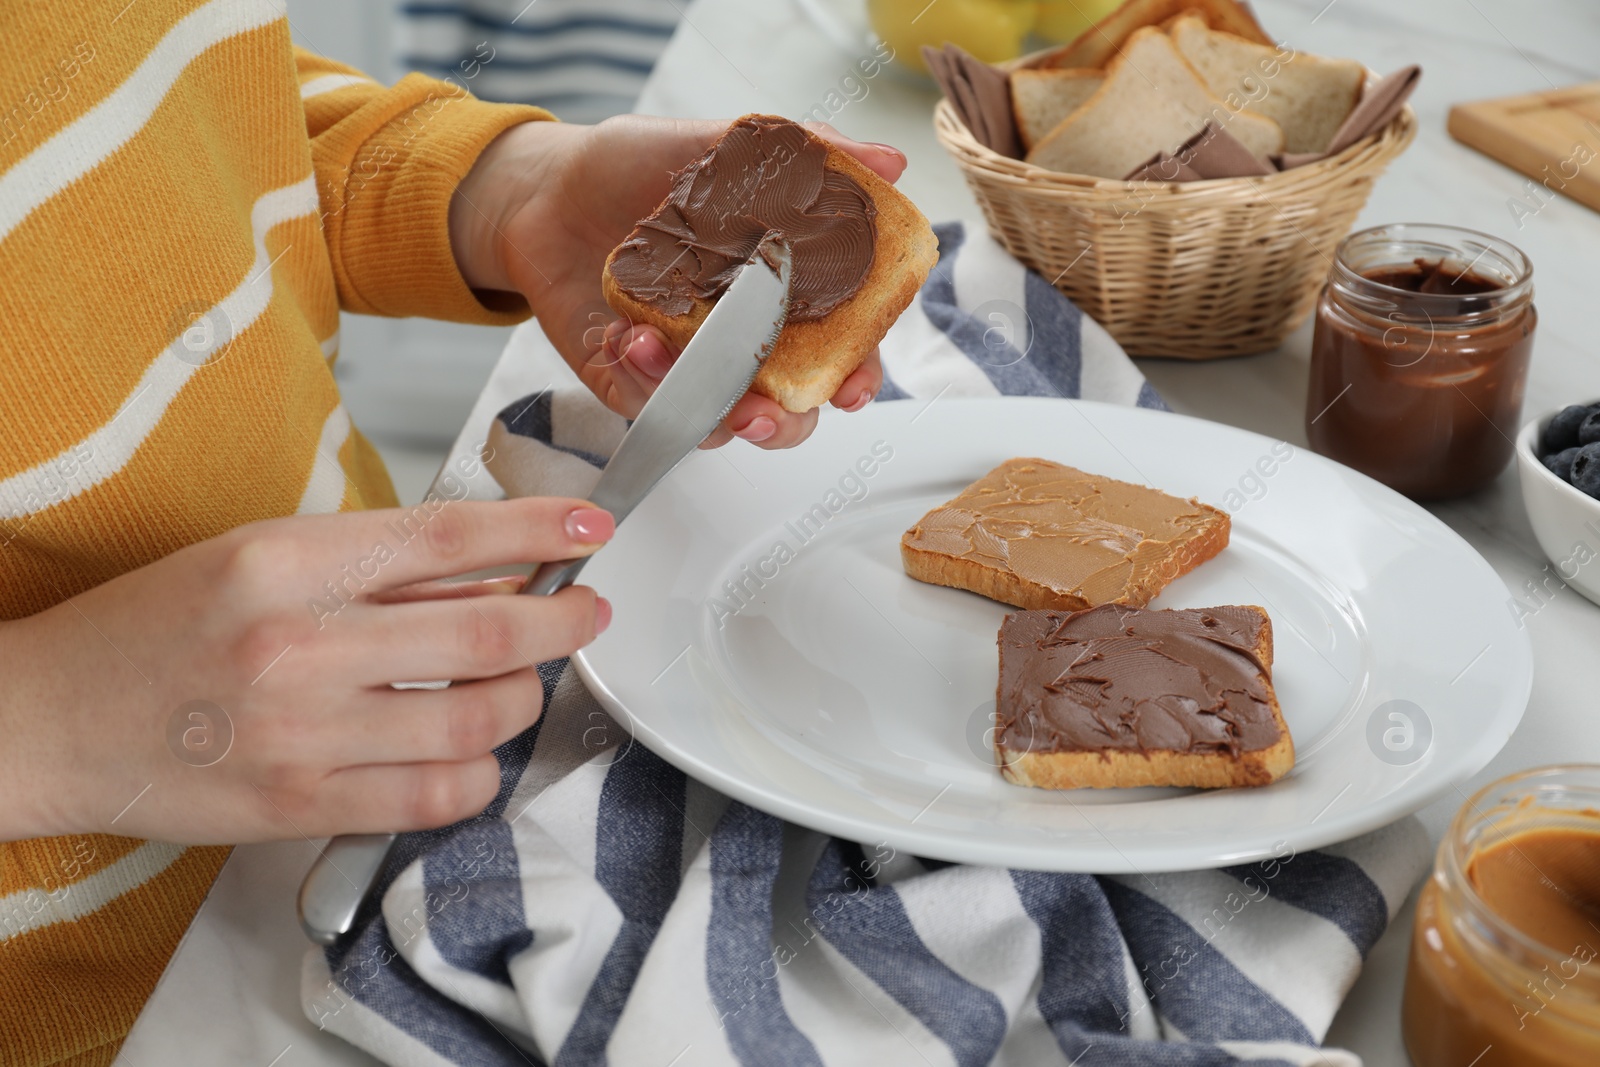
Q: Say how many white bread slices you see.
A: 3